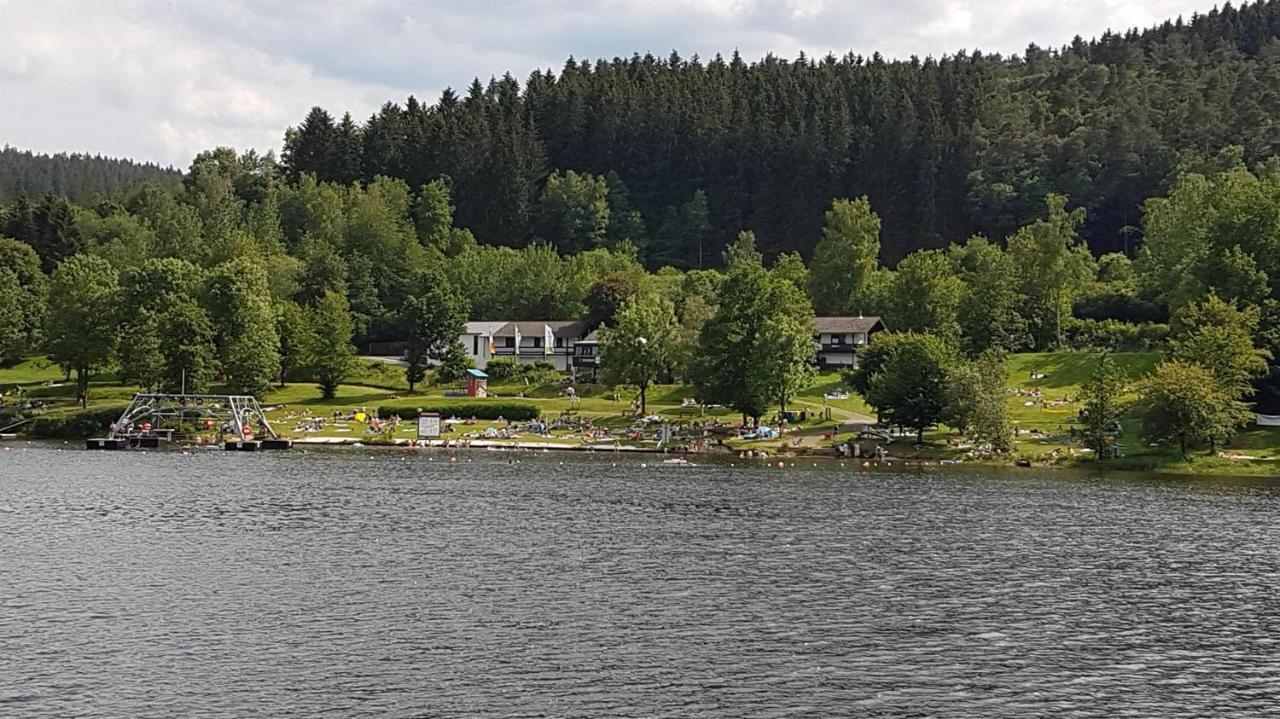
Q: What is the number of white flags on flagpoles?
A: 2